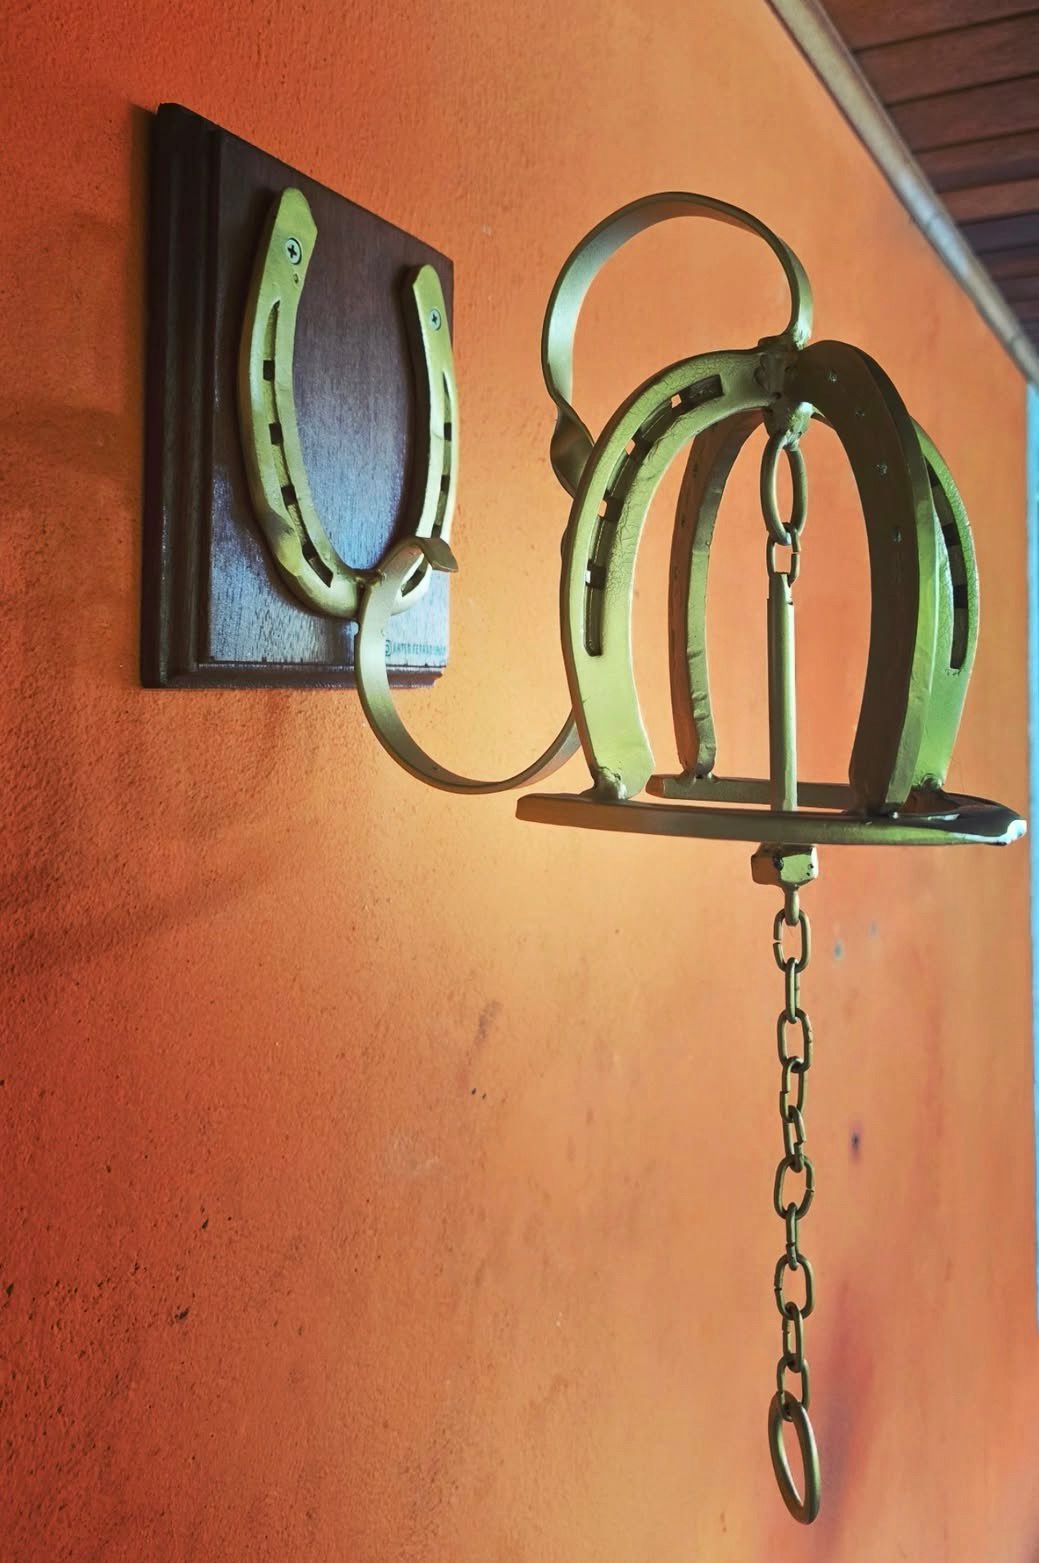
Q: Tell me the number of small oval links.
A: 11